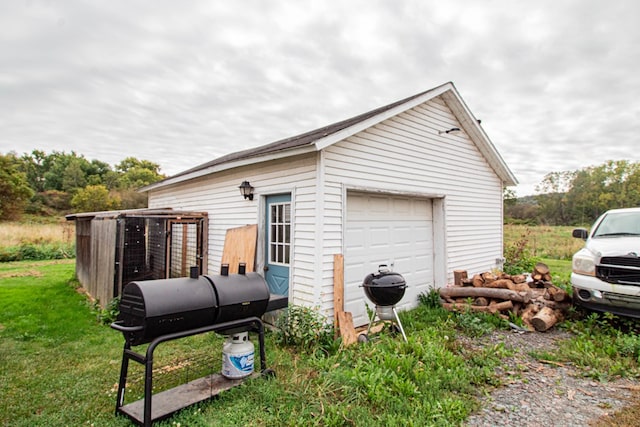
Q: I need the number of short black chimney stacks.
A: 3